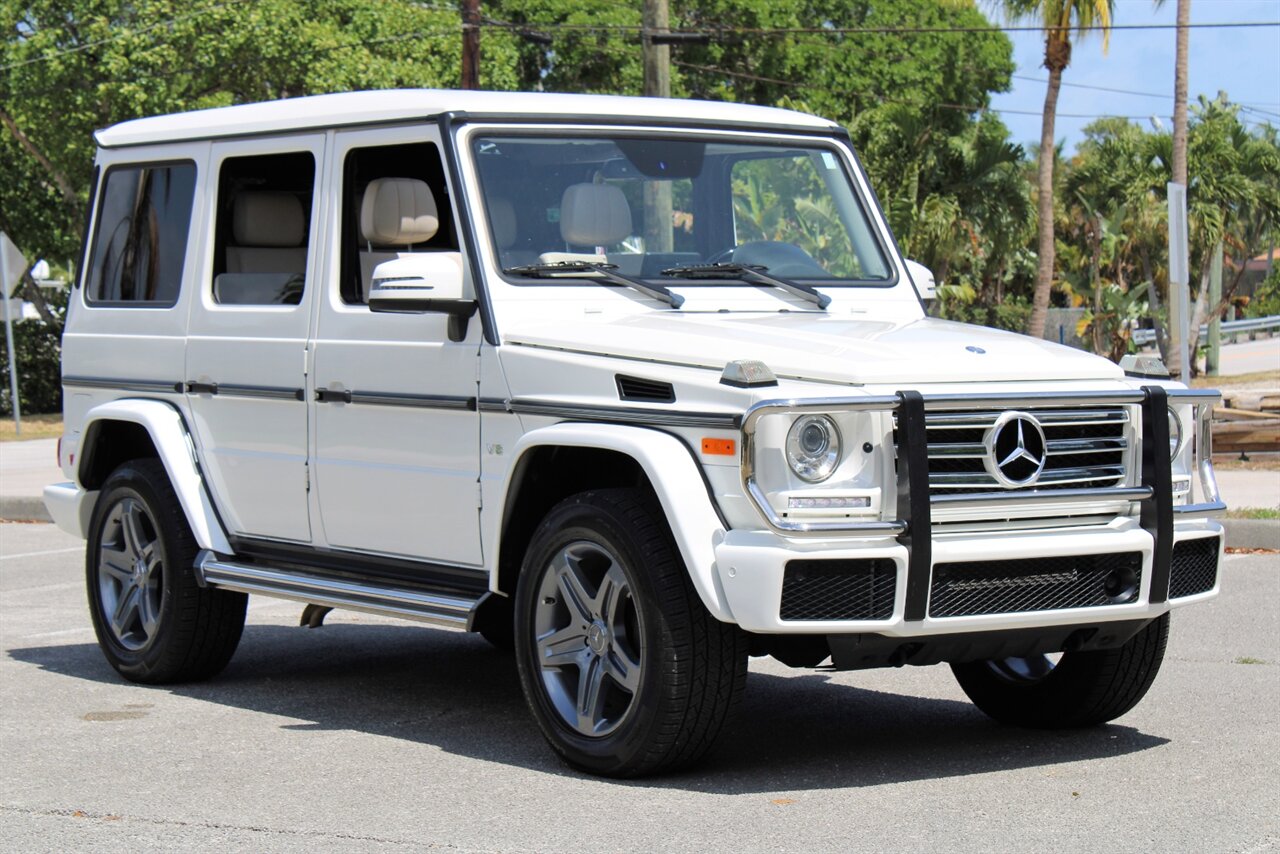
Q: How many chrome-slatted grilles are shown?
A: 1